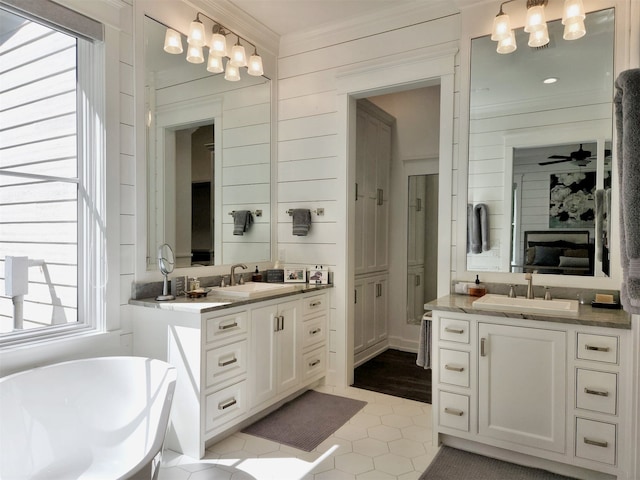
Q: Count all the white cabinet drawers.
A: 12